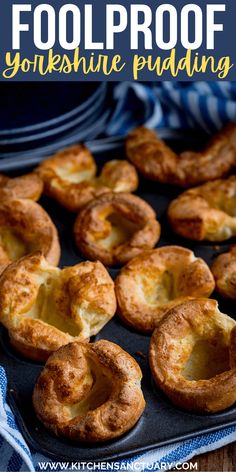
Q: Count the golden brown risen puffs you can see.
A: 11